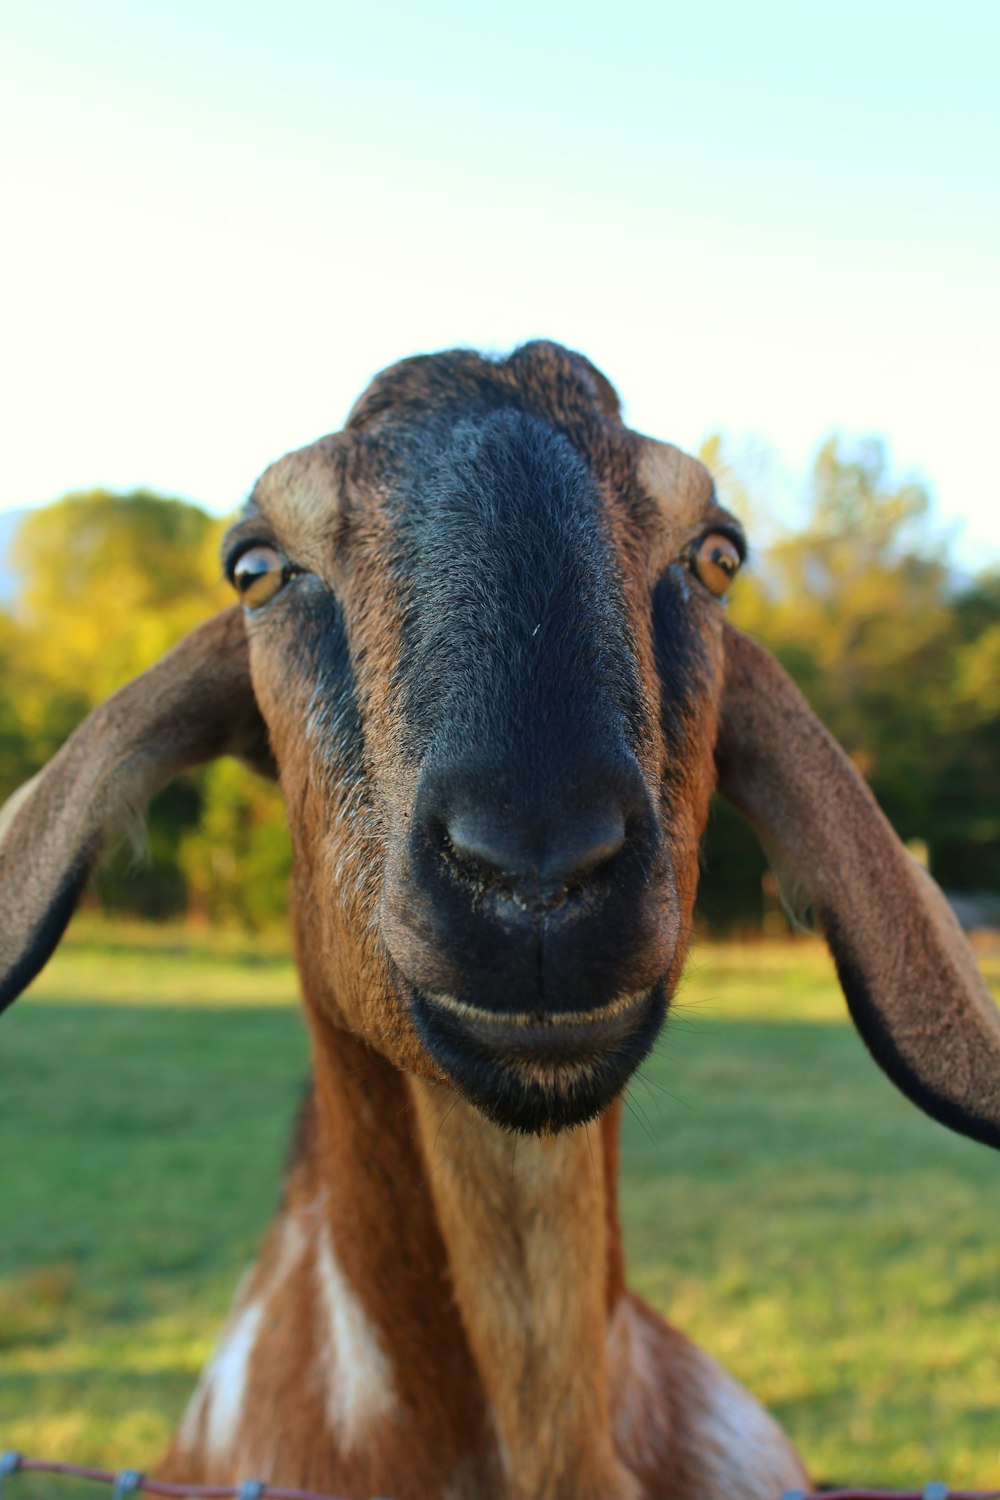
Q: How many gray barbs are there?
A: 5